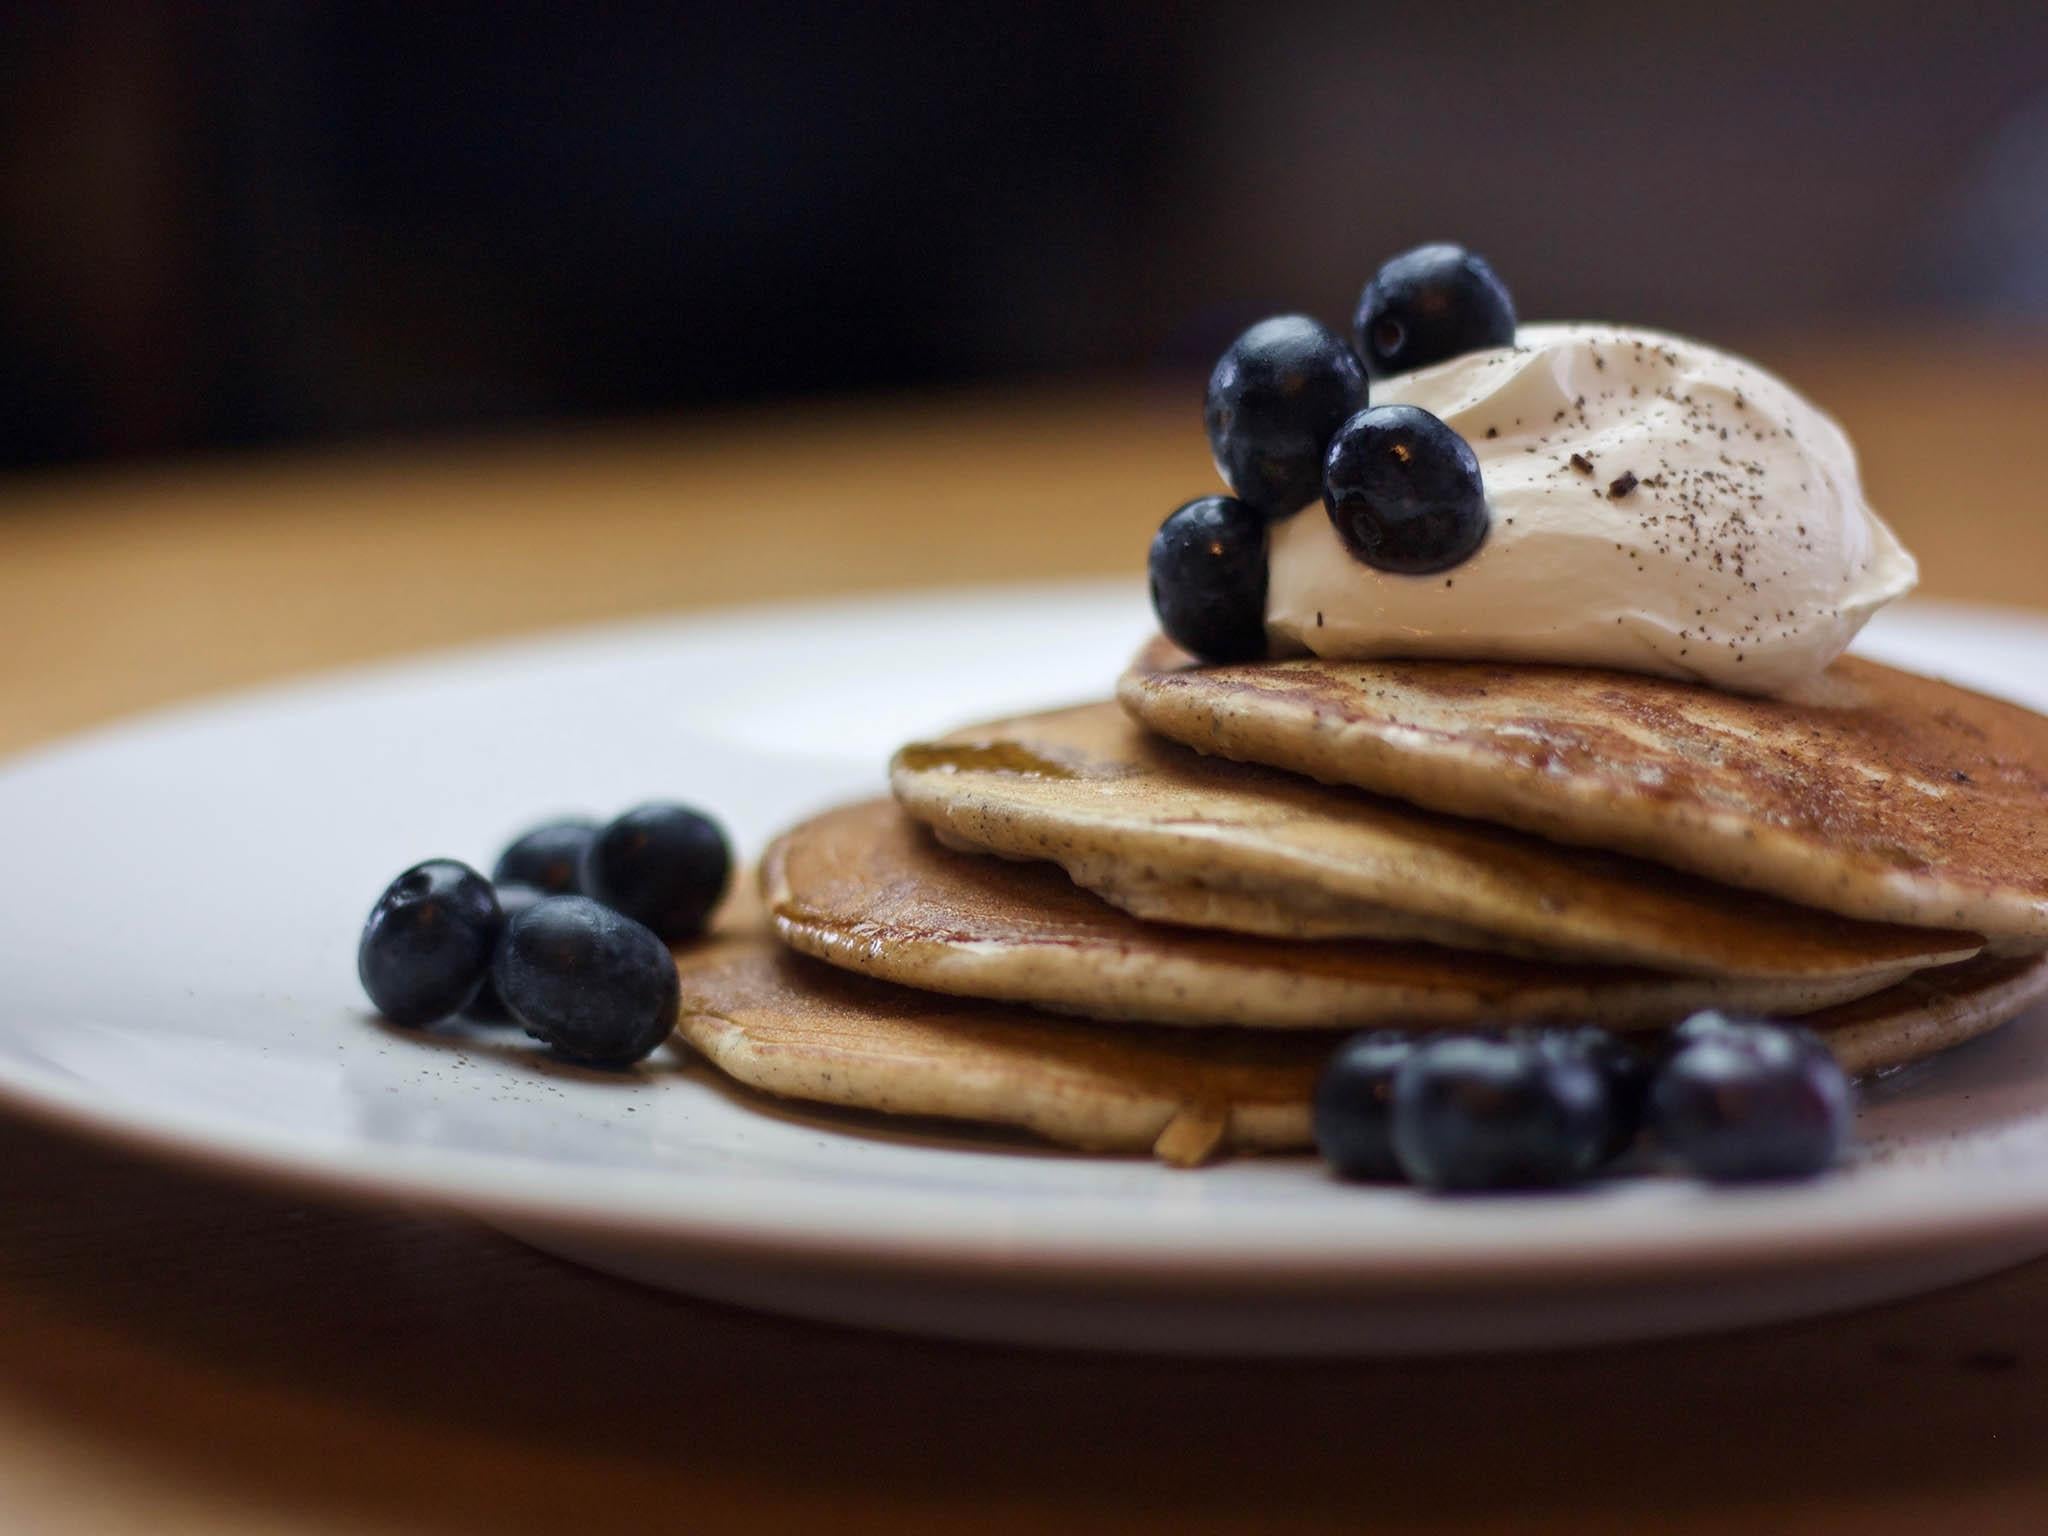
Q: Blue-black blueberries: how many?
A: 13